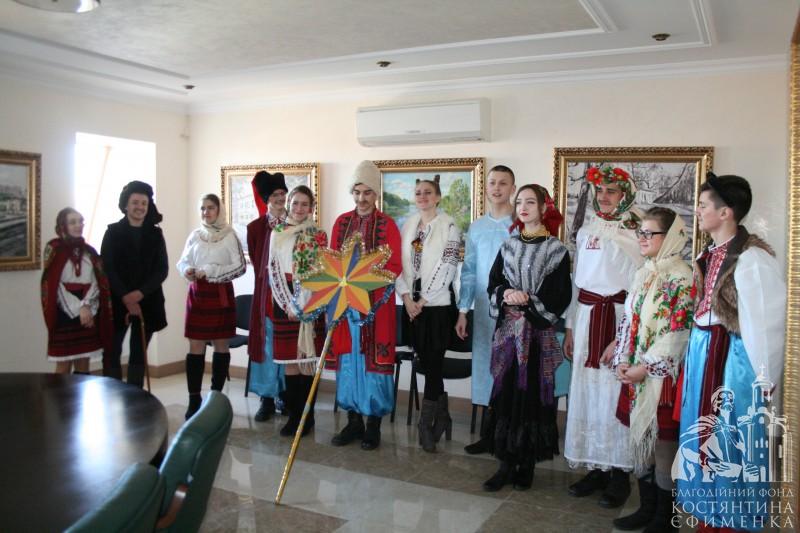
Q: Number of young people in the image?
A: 12